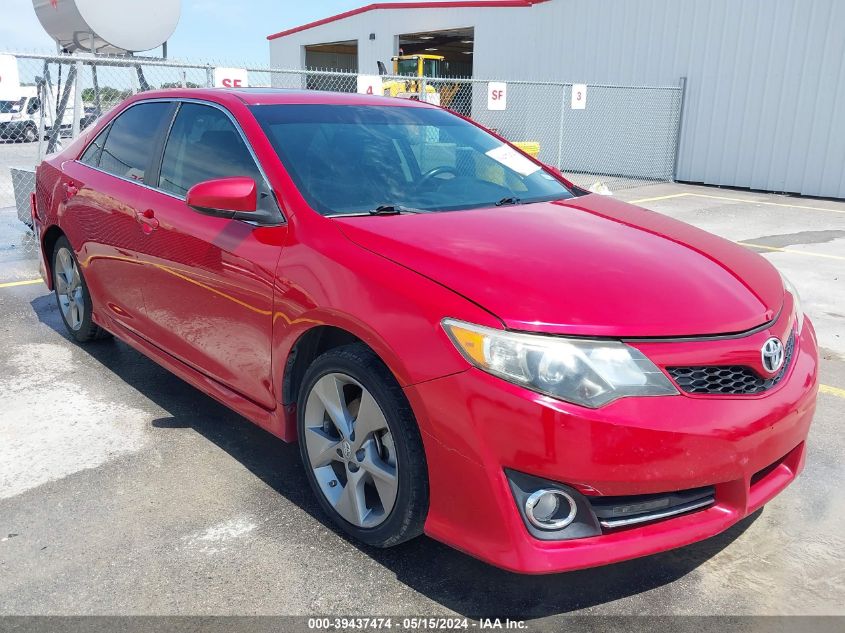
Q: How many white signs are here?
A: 5